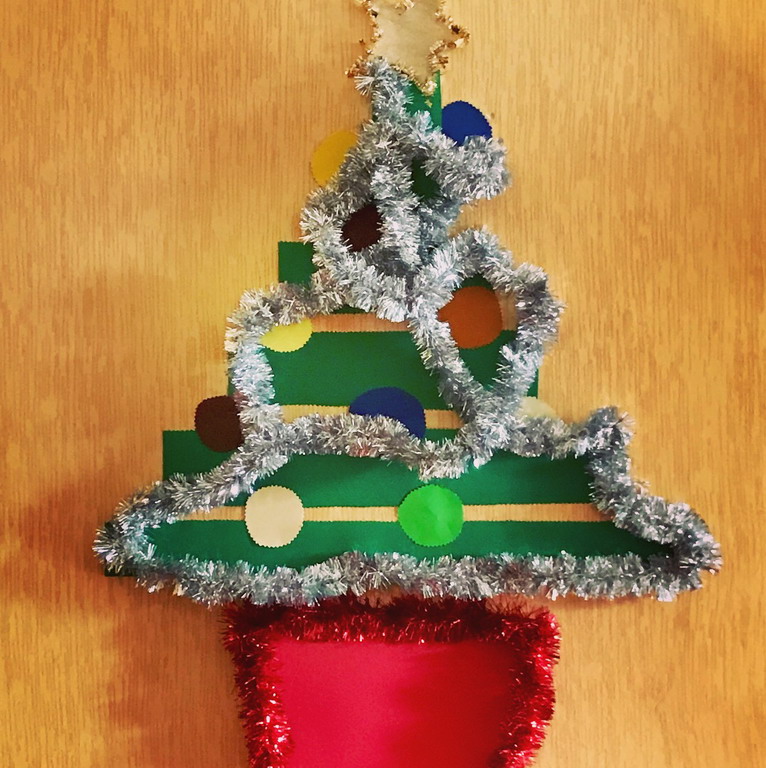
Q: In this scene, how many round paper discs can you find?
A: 10